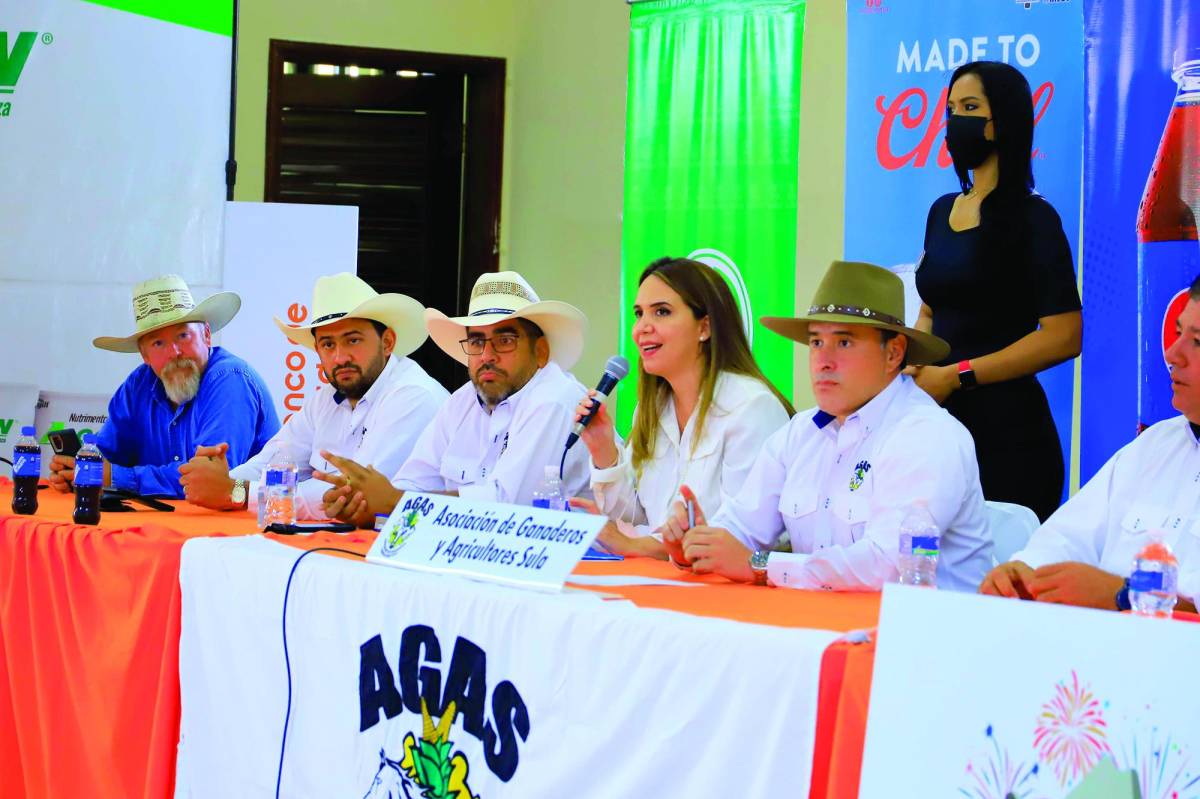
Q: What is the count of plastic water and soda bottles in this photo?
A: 6